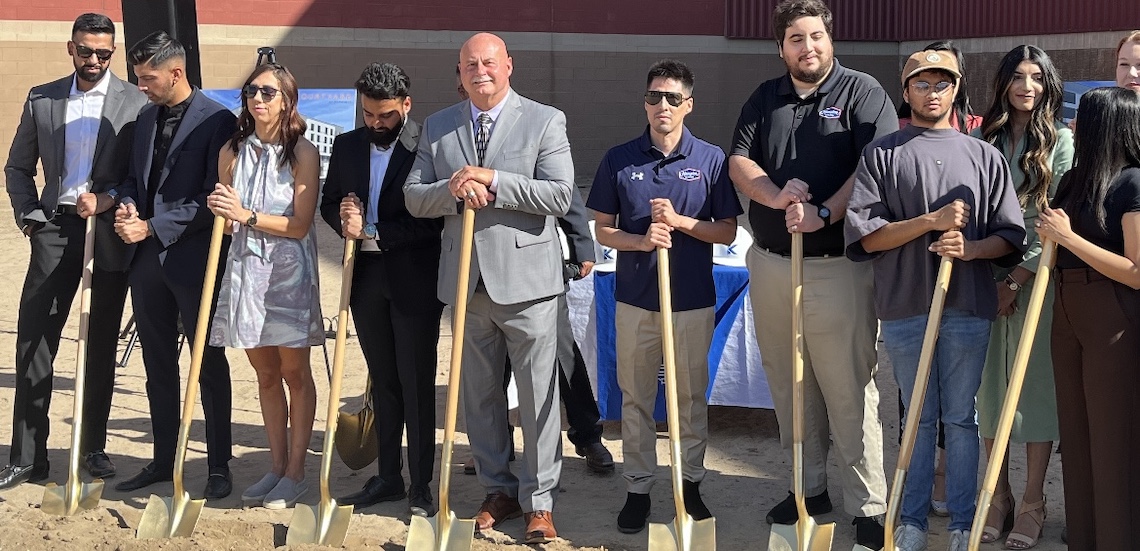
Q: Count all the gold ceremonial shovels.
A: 9